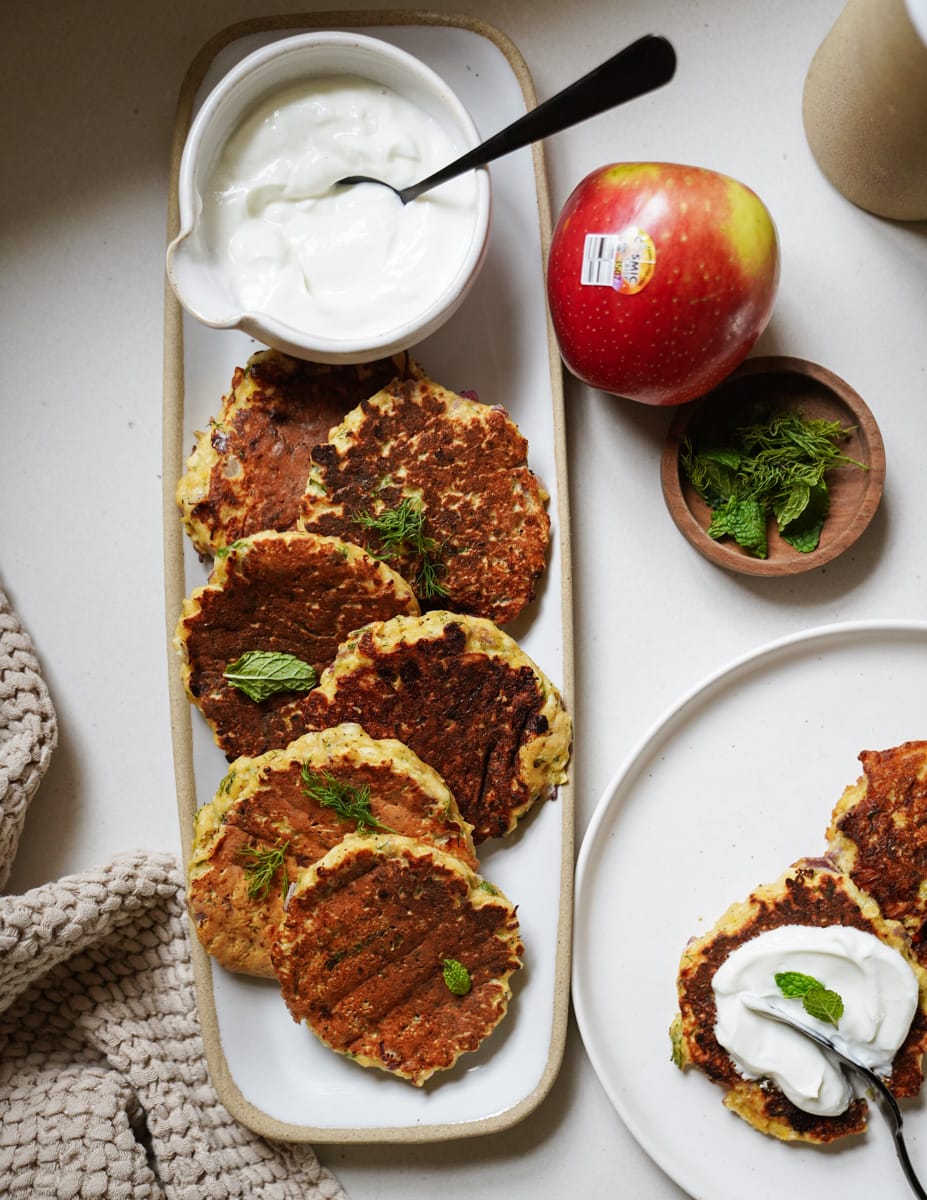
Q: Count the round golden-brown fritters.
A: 8